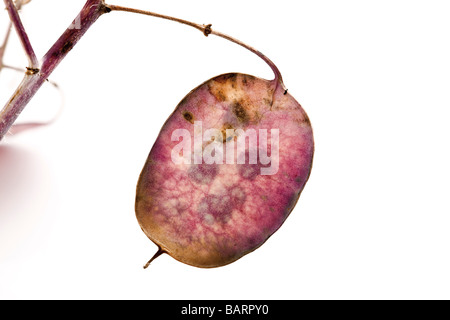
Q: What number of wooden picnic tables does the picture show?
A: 0